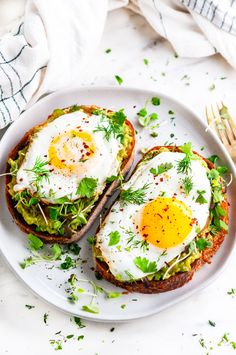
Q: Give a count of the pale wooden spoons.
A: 0